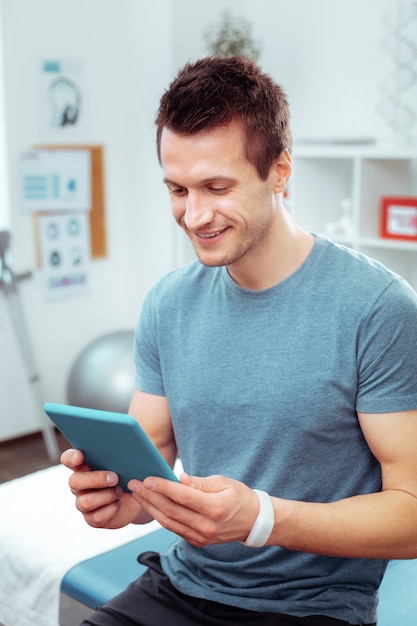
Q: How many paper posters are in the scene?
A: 3